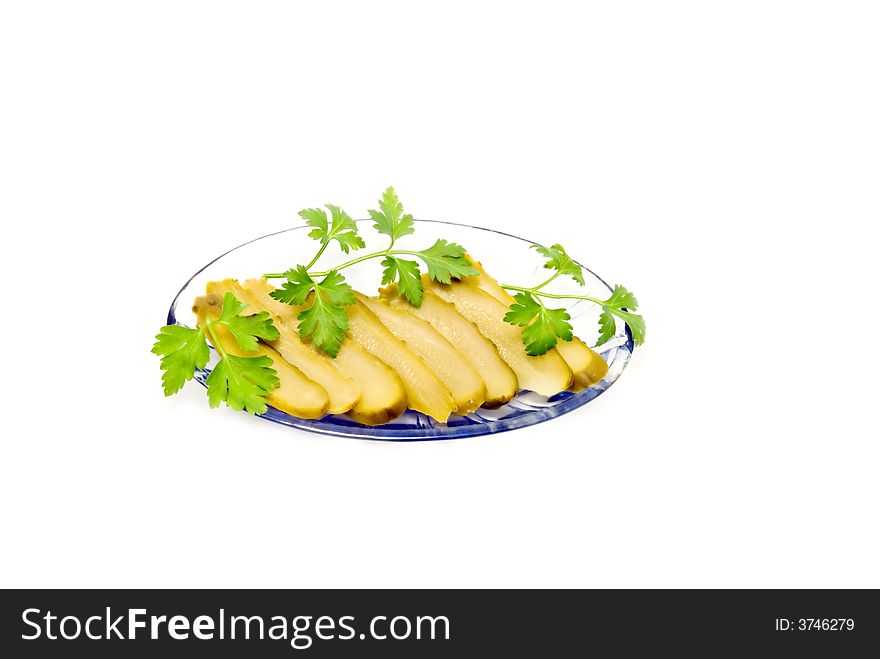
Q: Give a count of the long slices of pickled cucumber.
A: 8